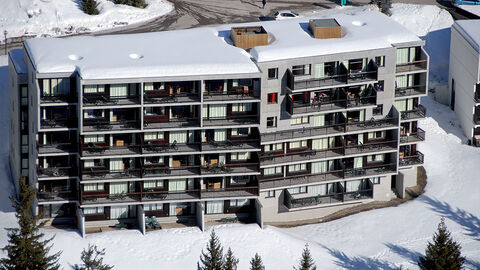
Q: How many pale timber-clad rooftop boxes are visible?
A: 2